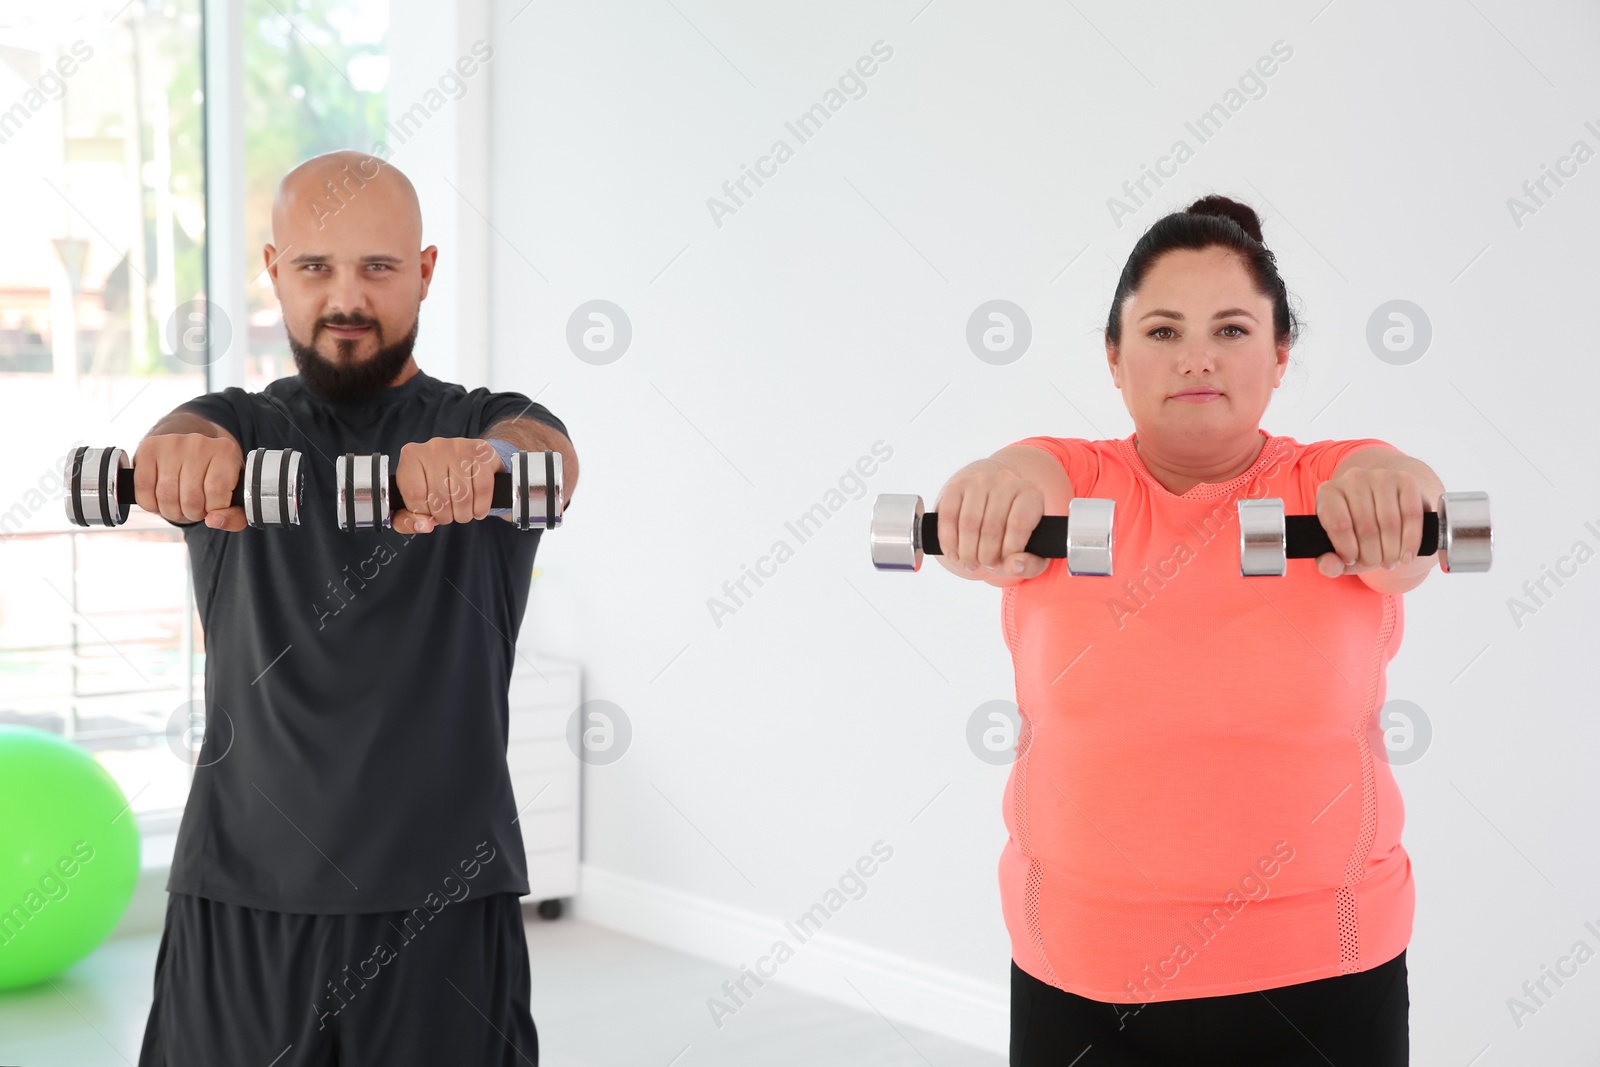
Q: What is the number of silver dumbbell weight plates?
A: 8